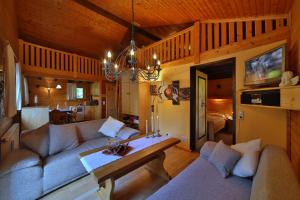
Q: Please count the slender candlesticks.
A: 3